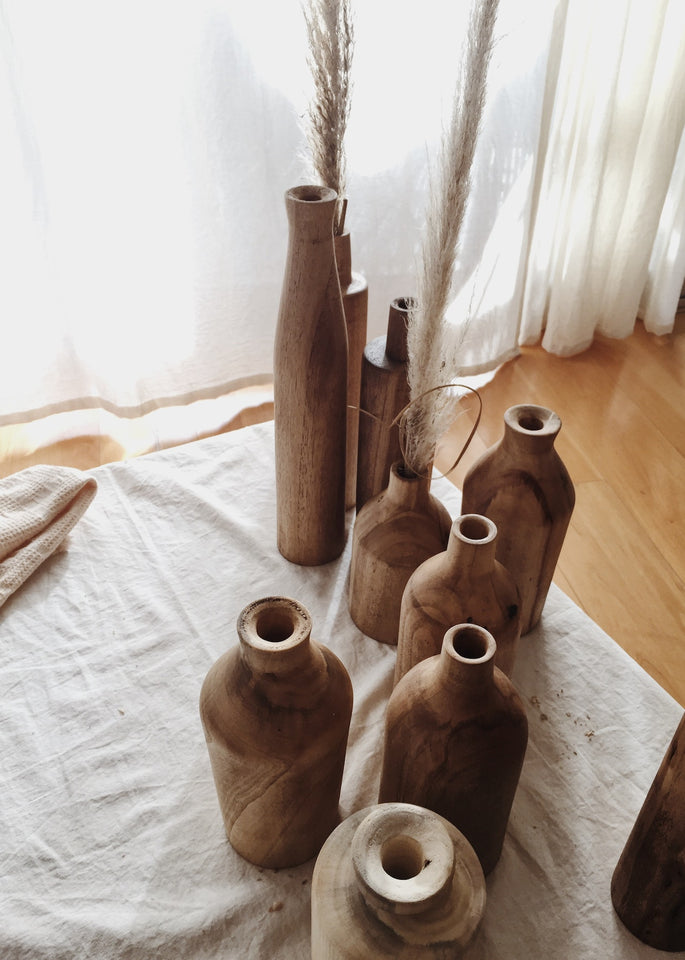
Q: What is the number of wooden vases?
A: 10